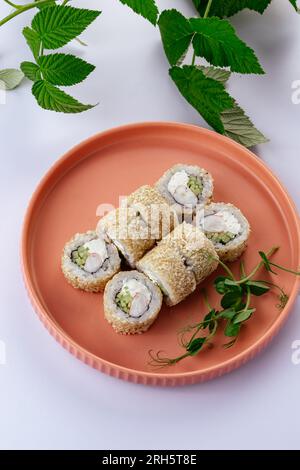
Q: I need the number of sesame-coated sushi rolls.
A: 8